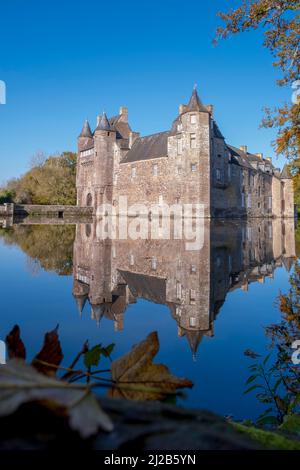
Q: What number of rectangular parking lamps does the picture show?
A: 0